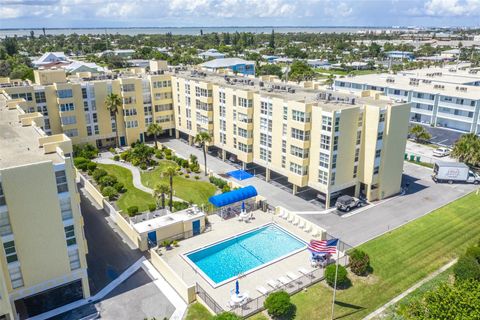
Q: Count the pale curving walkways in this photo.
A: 1